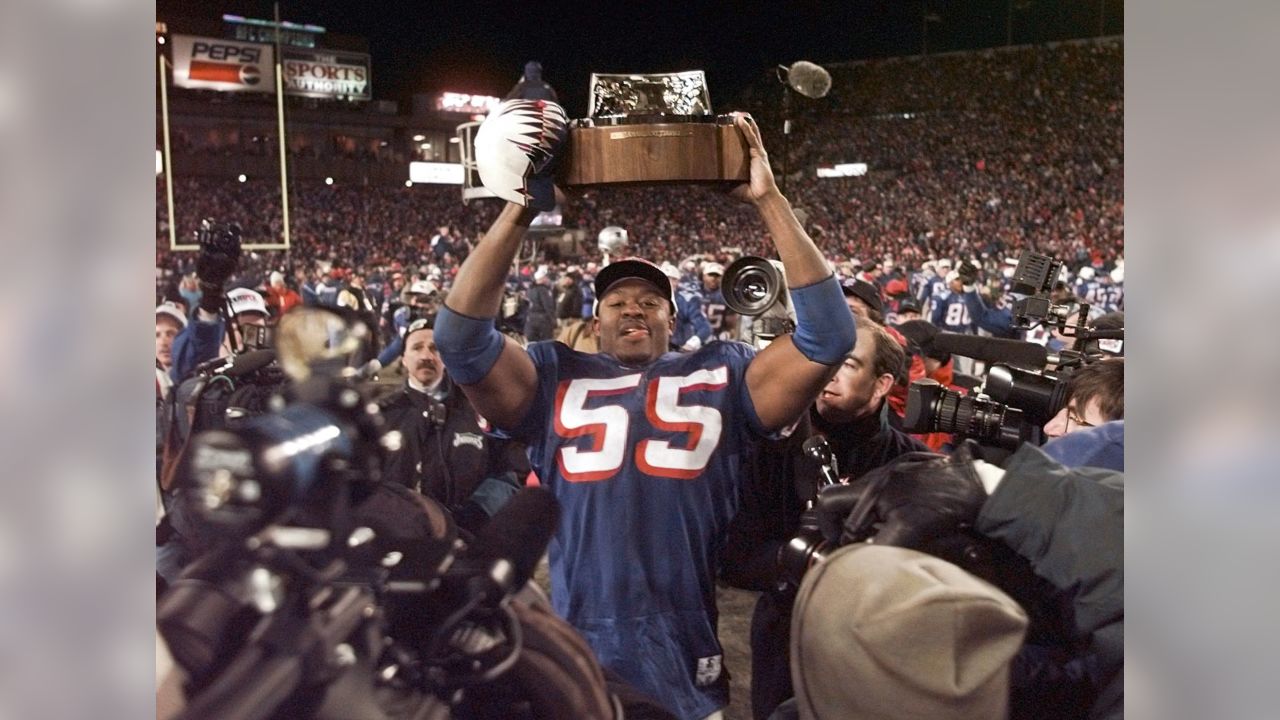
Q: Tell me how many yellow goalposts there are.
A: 1